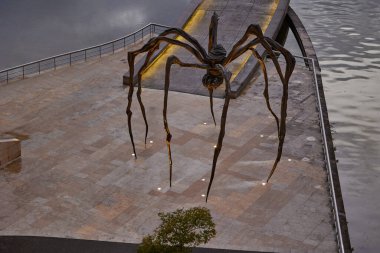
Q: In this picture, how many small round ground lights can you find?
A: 10